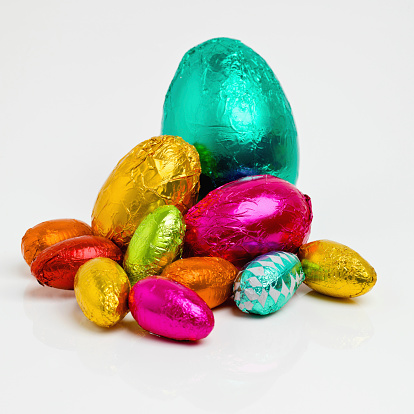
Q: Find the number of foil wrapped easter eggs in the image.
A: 11